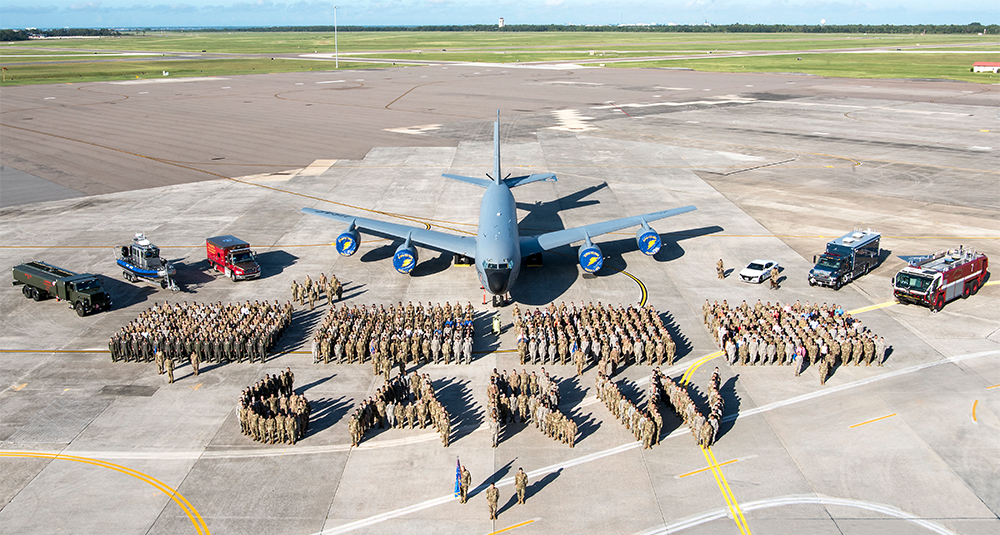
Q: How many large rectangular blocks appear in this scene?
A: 4